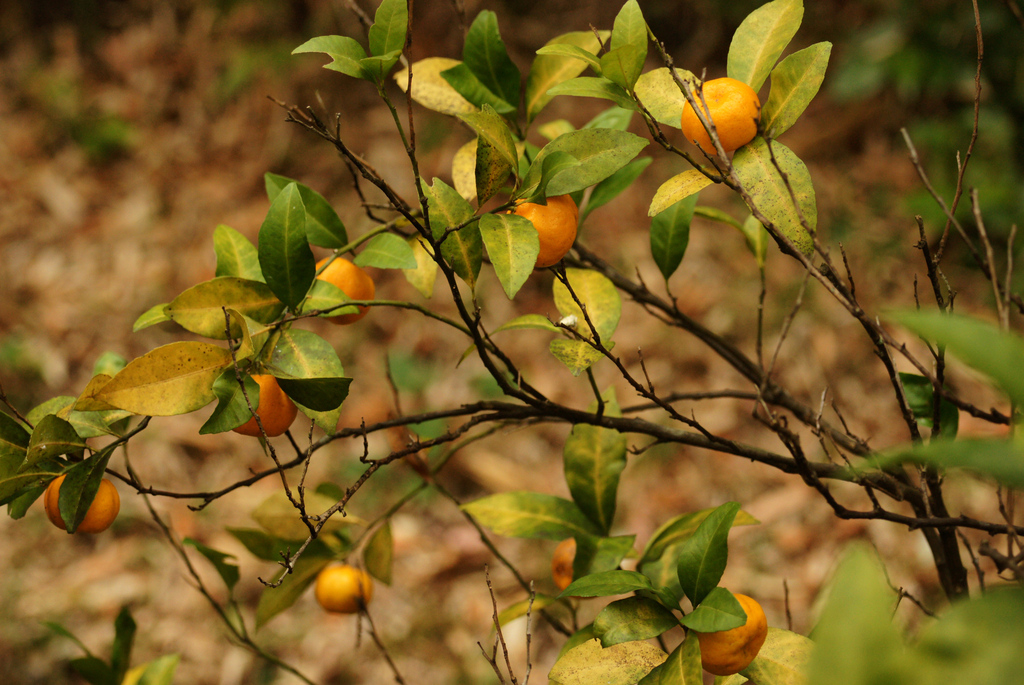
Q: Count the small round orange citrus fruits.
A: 8